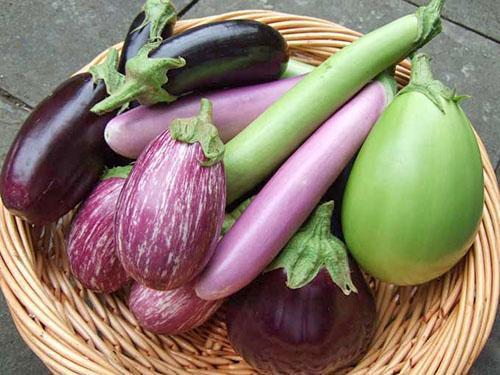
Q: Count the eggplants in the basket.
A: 12